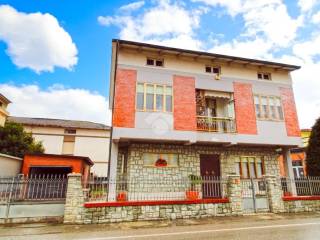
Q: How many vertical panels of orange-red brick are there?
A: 4